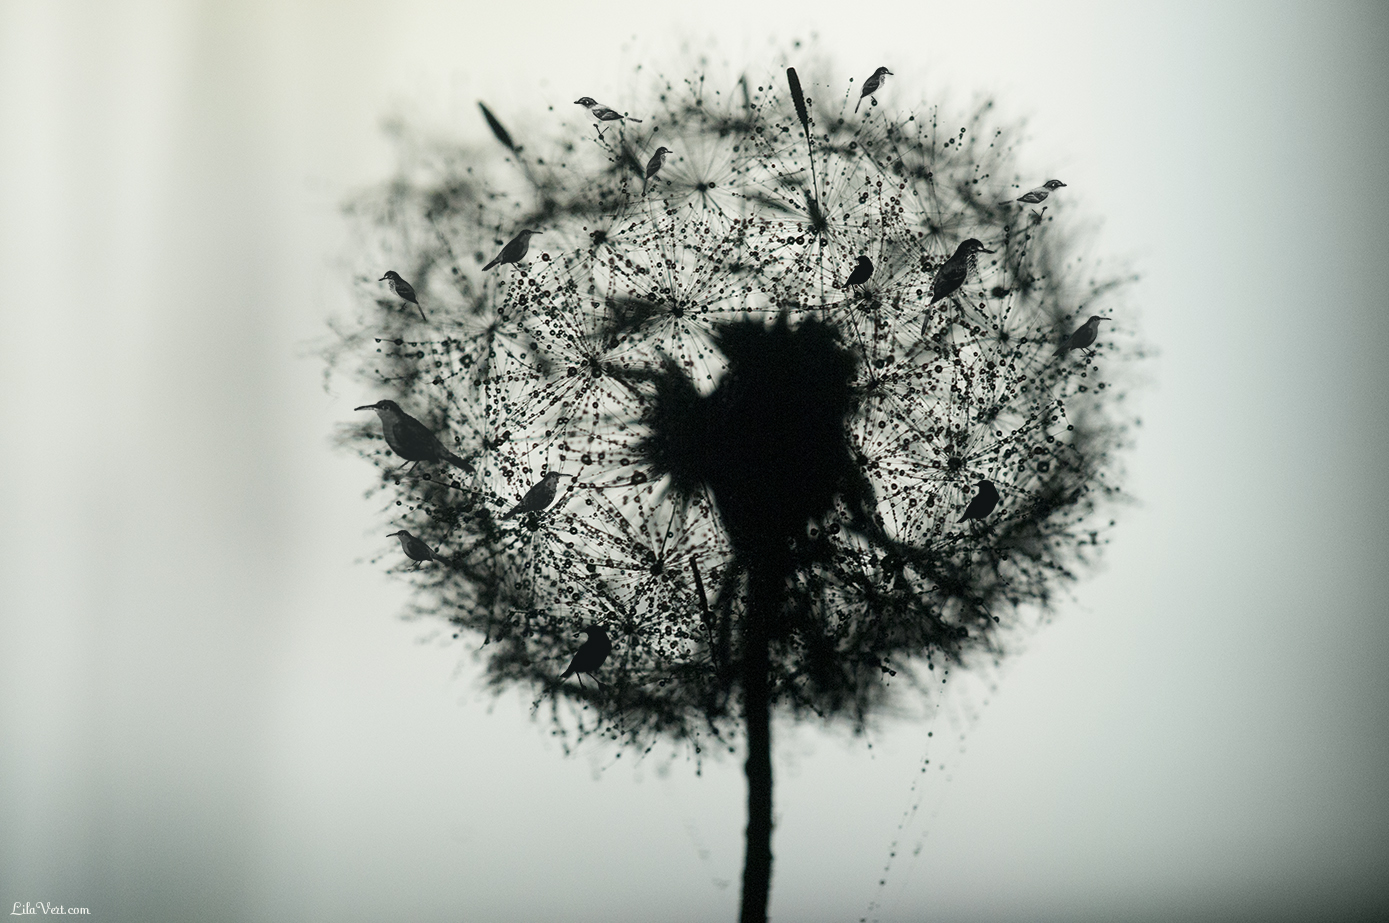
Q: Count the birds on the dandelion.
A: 14